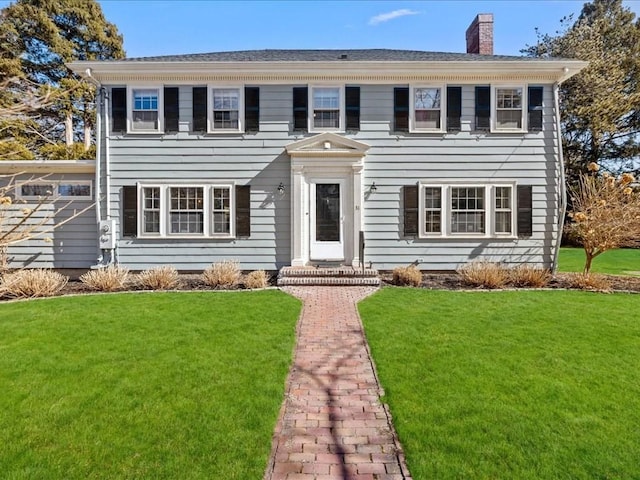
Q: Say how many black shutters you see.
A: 14